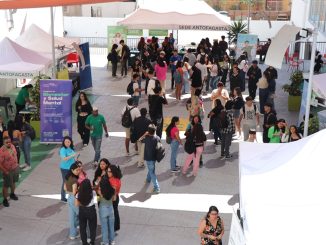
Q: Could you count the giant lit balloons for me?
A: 0